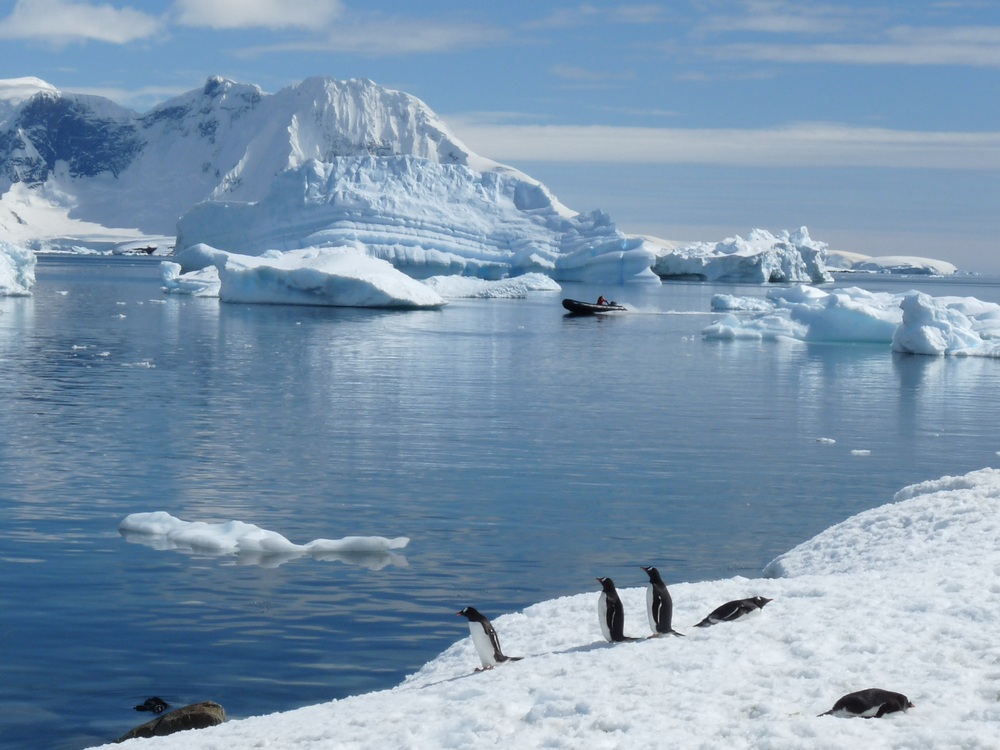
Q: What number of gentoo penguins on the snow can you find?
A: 5